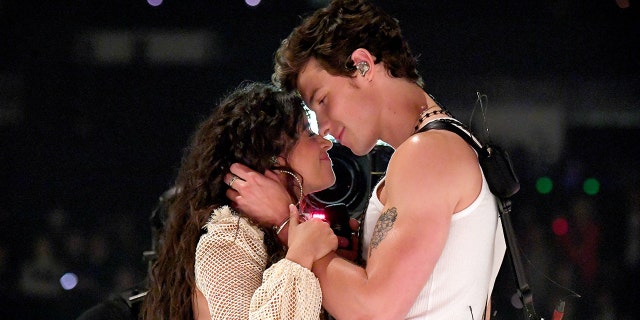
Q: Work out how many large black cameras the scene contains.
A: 1